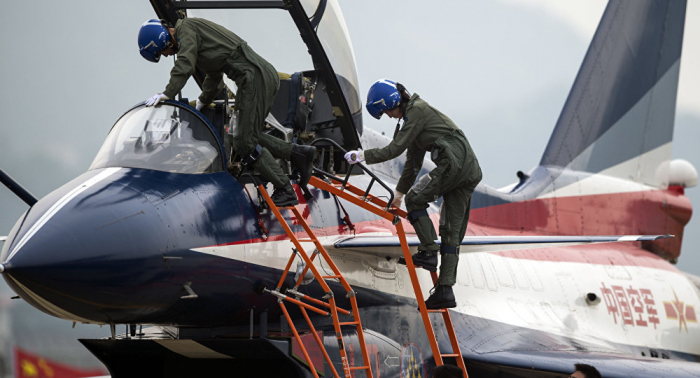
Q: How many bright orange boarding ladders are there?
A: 2